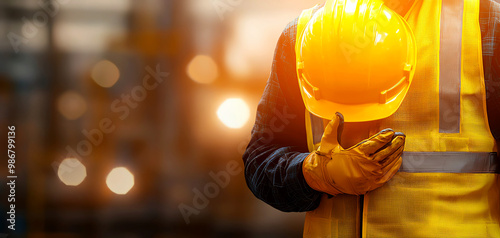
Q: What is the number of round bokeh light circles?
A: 6